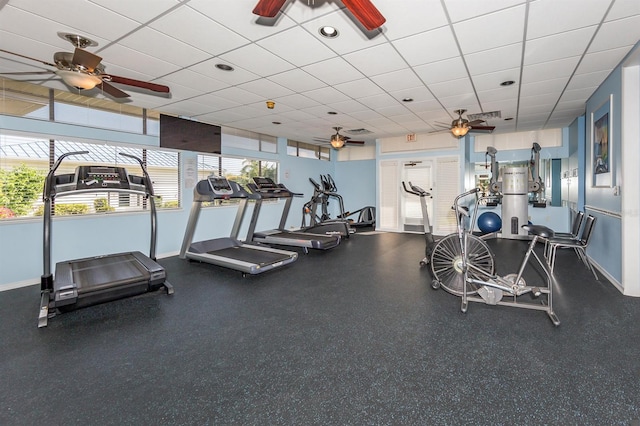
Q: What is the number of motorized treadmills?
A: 3